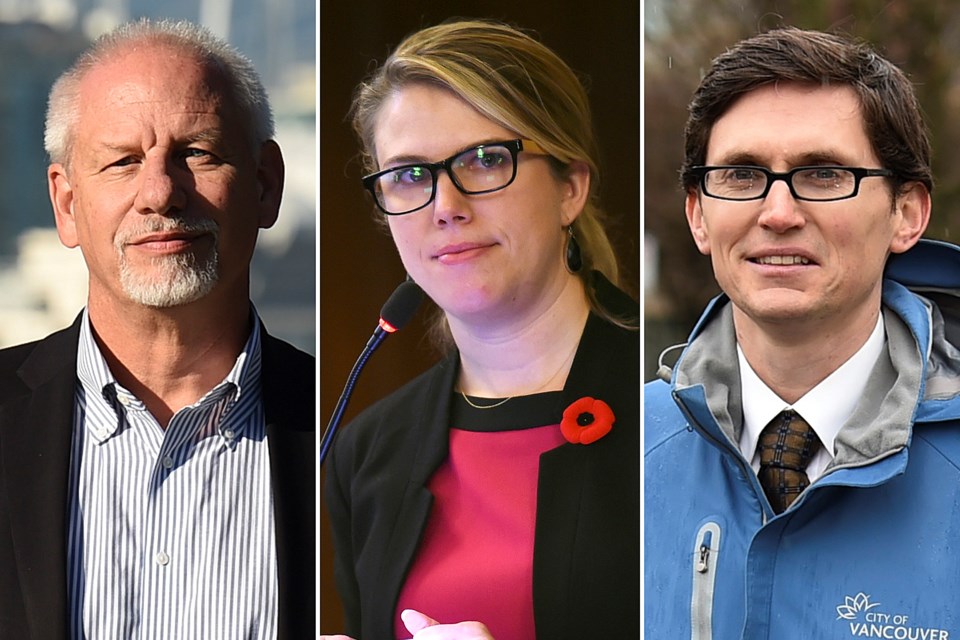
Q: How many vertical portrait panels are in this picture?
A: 3